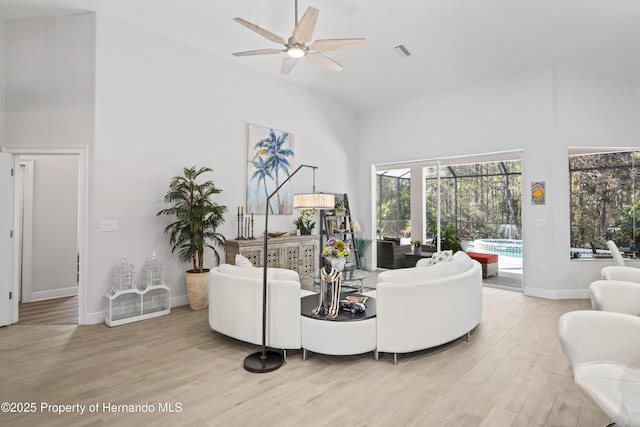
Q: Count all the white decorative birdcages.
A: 2